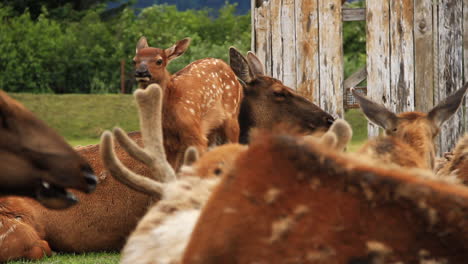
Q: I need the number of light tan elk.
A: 1